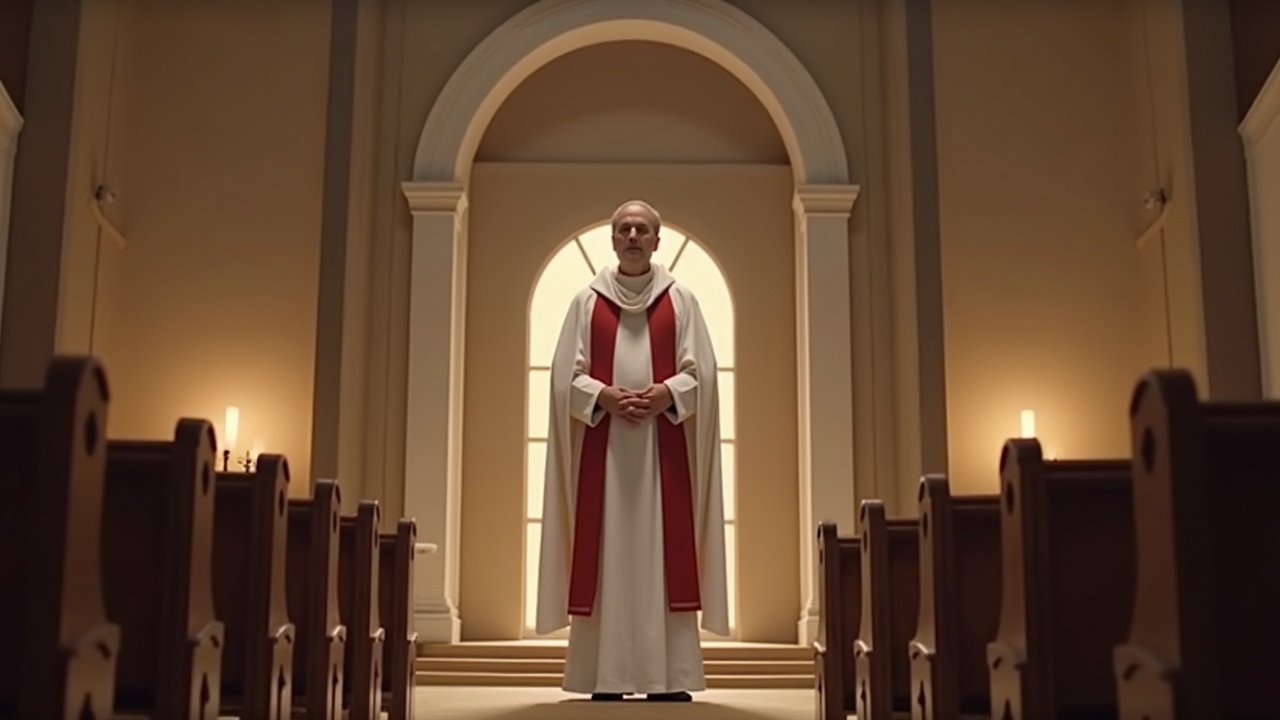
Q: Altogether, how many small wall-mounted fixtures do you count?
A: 2